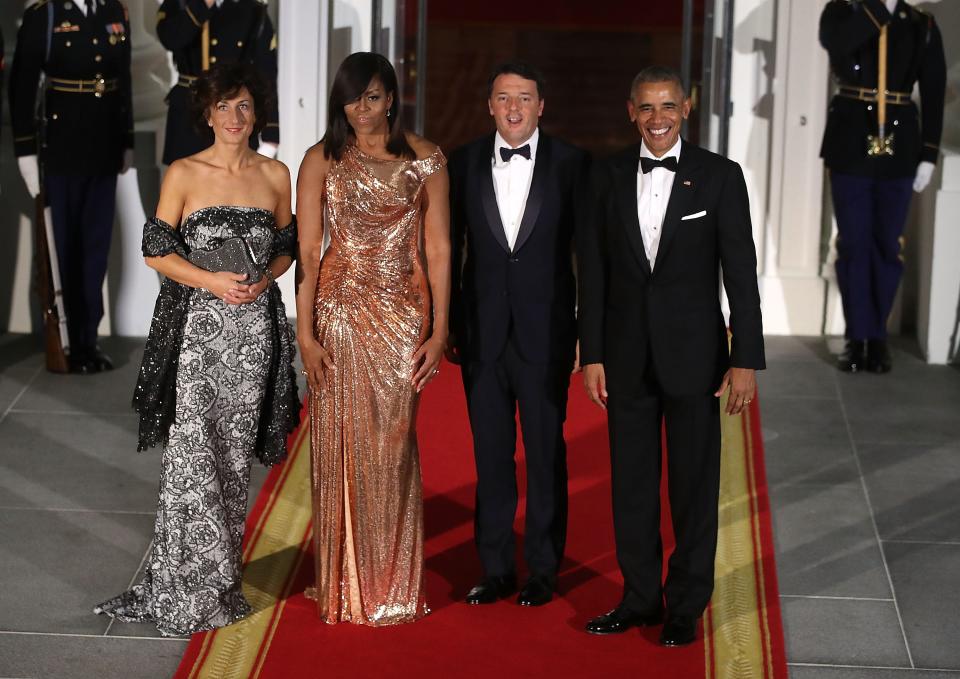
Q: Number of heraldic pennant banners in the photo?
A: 0